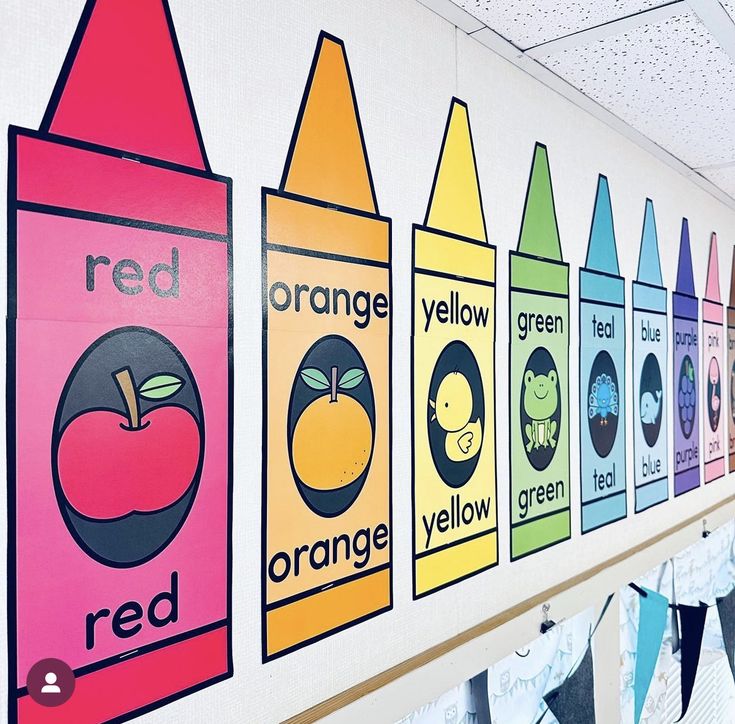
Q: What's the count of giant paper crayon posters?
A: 9